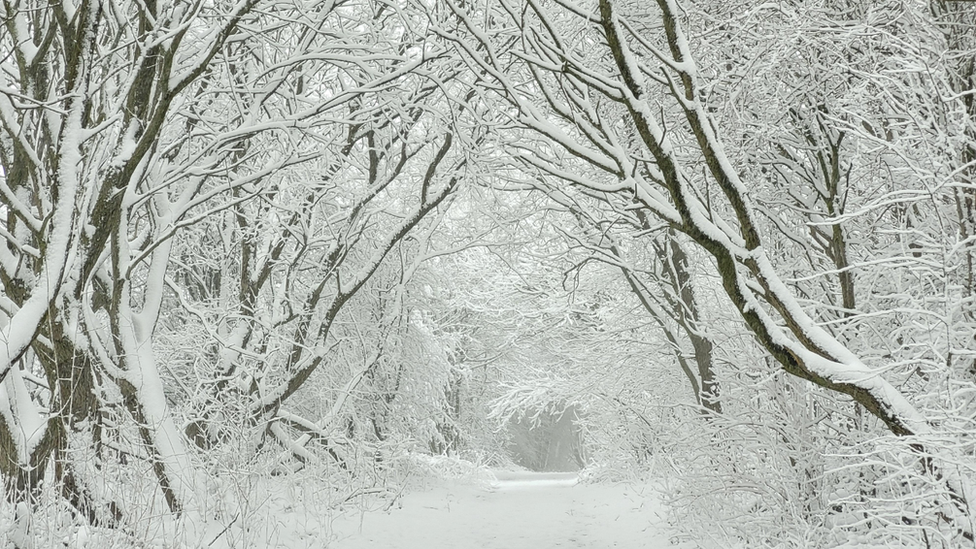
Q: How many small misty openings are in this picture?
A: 1